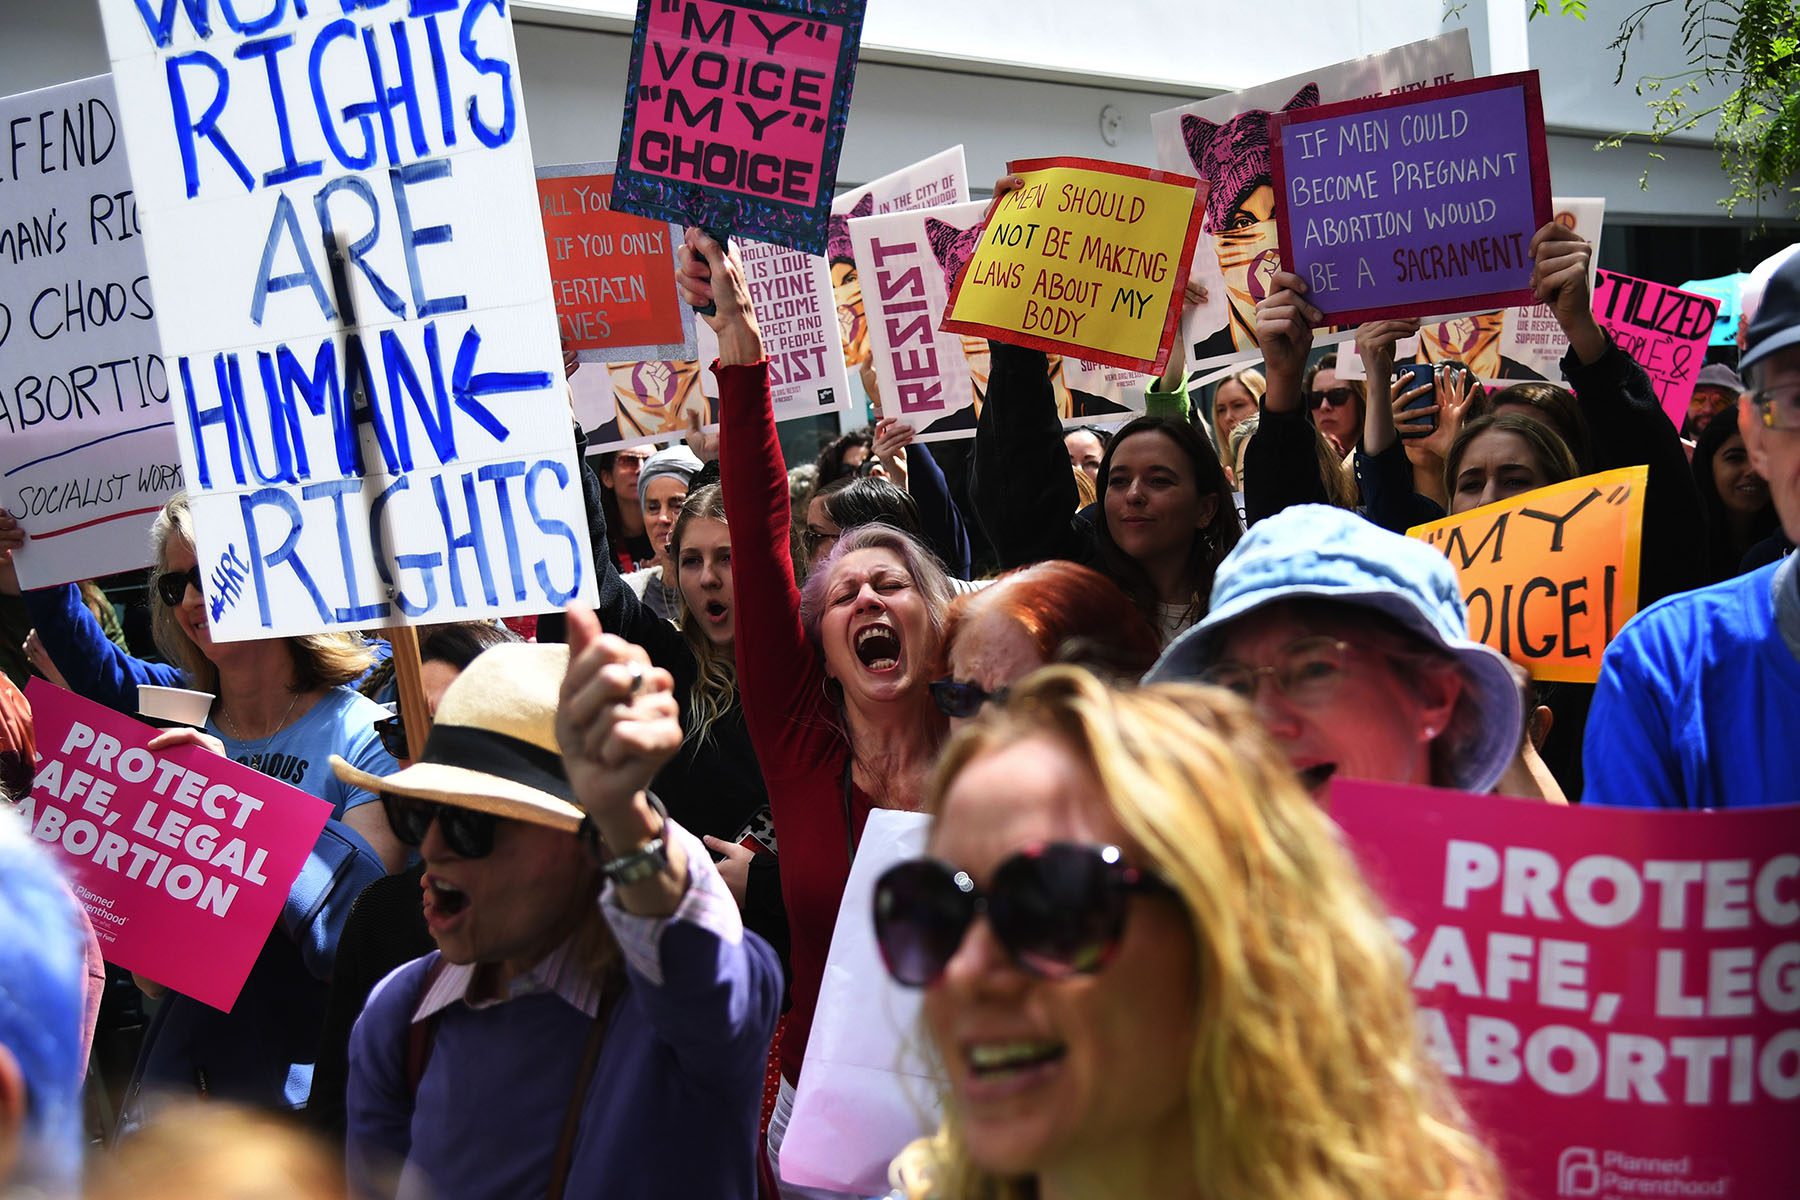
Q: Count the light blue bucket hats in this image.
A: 1